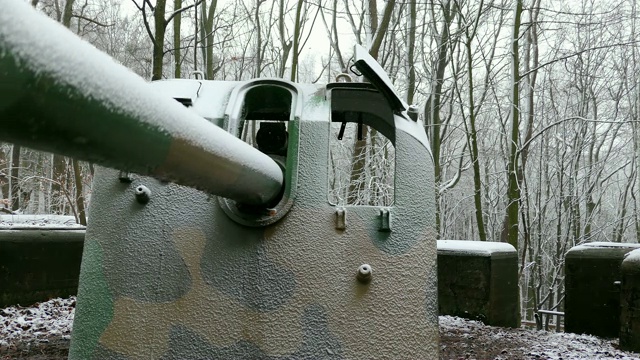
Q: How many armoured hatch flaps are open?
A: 1